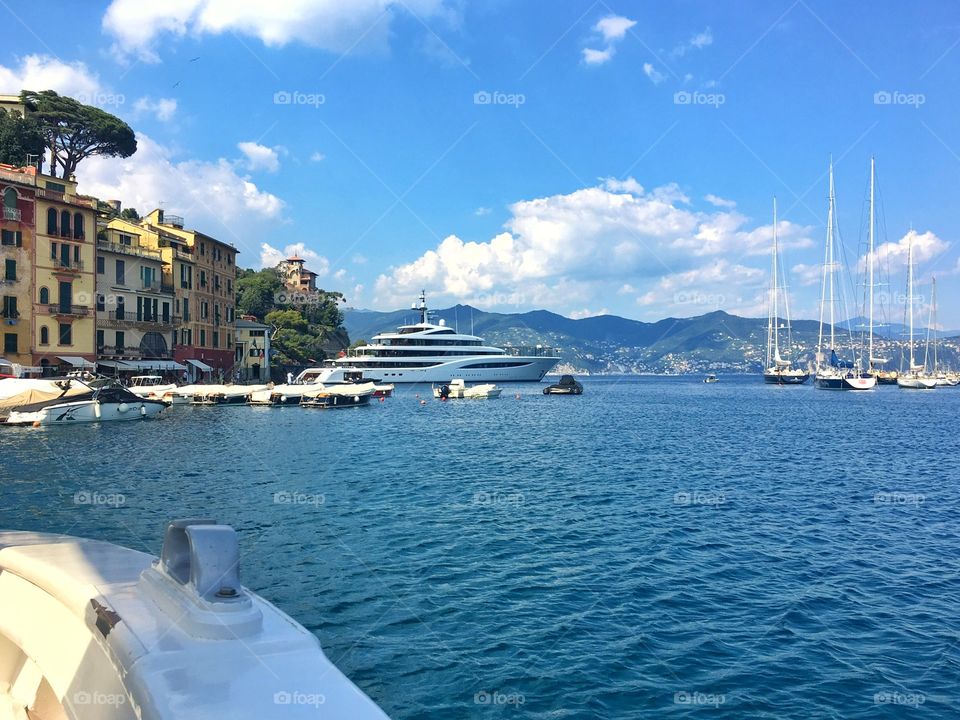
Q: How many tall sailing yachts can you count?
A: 5